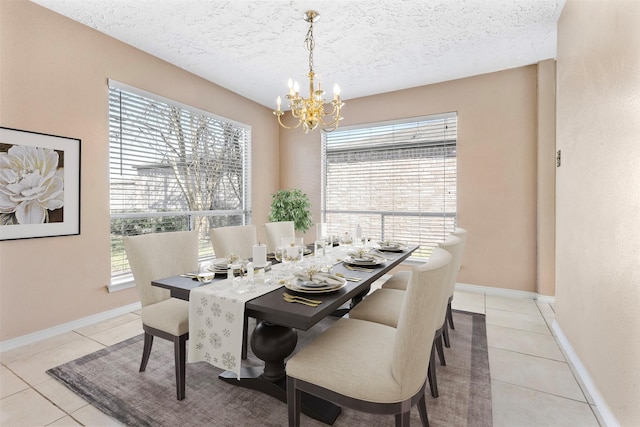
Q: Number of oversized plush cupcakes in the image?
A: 0